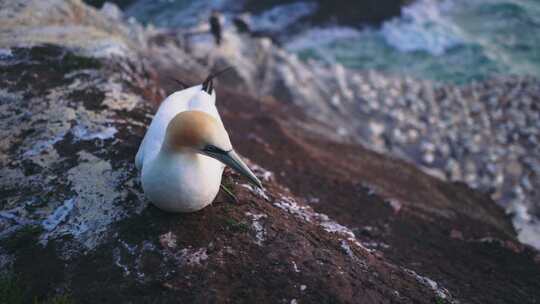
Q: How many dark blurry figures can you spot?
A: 2